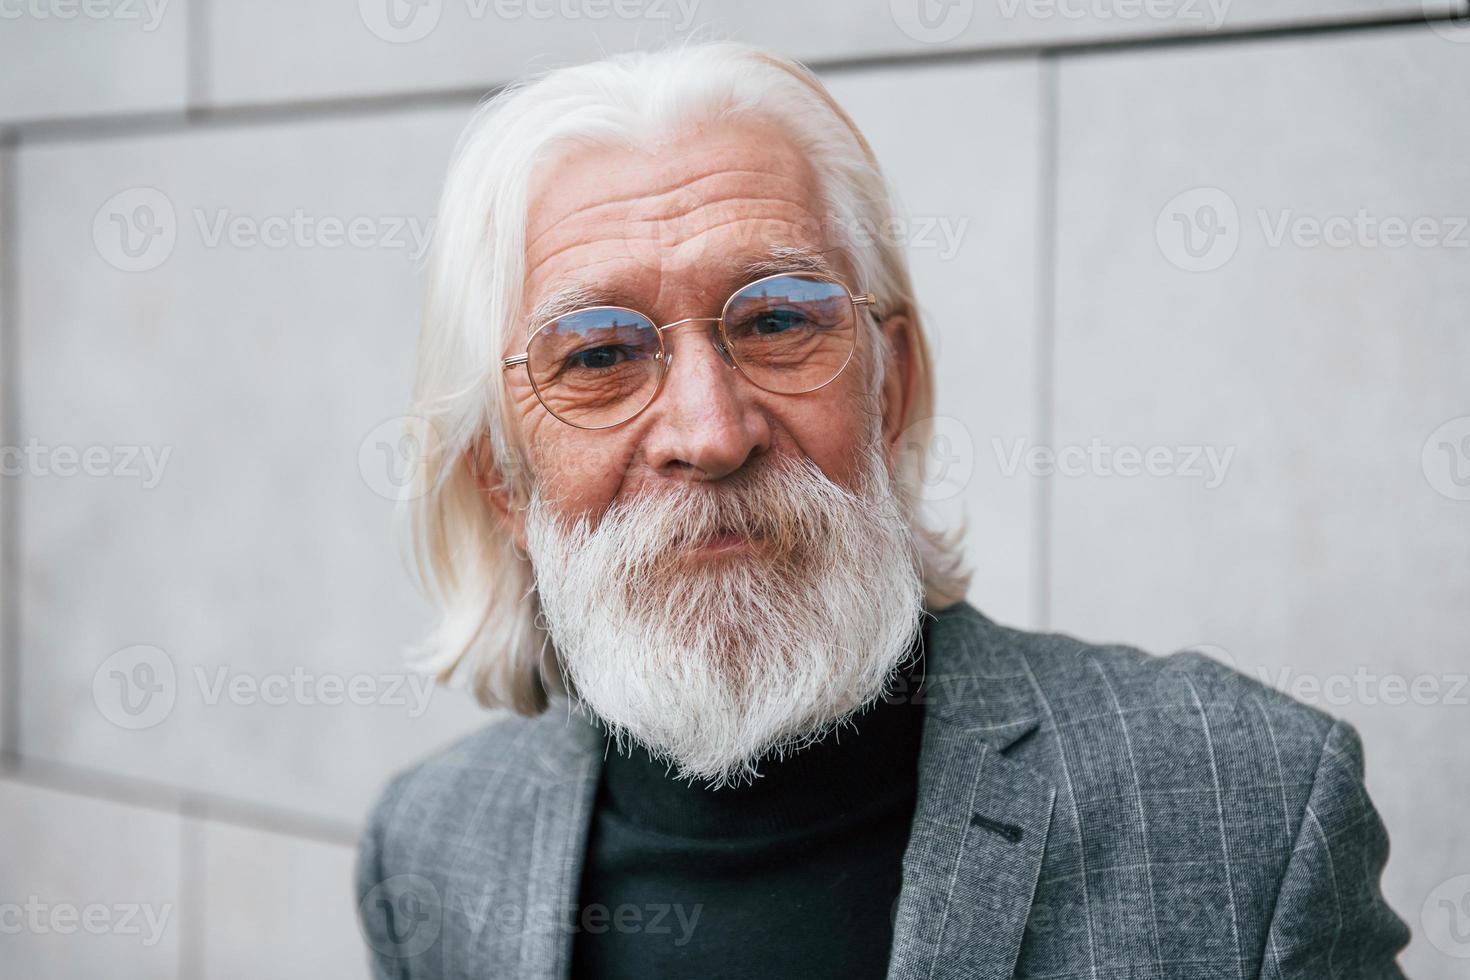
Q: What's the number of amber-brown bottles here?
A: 0